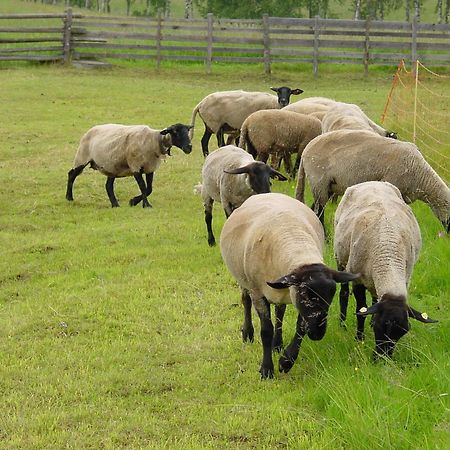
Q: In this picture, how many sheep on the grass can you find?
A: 9